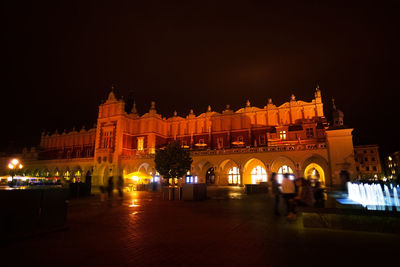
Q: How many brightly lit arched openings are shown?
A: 4